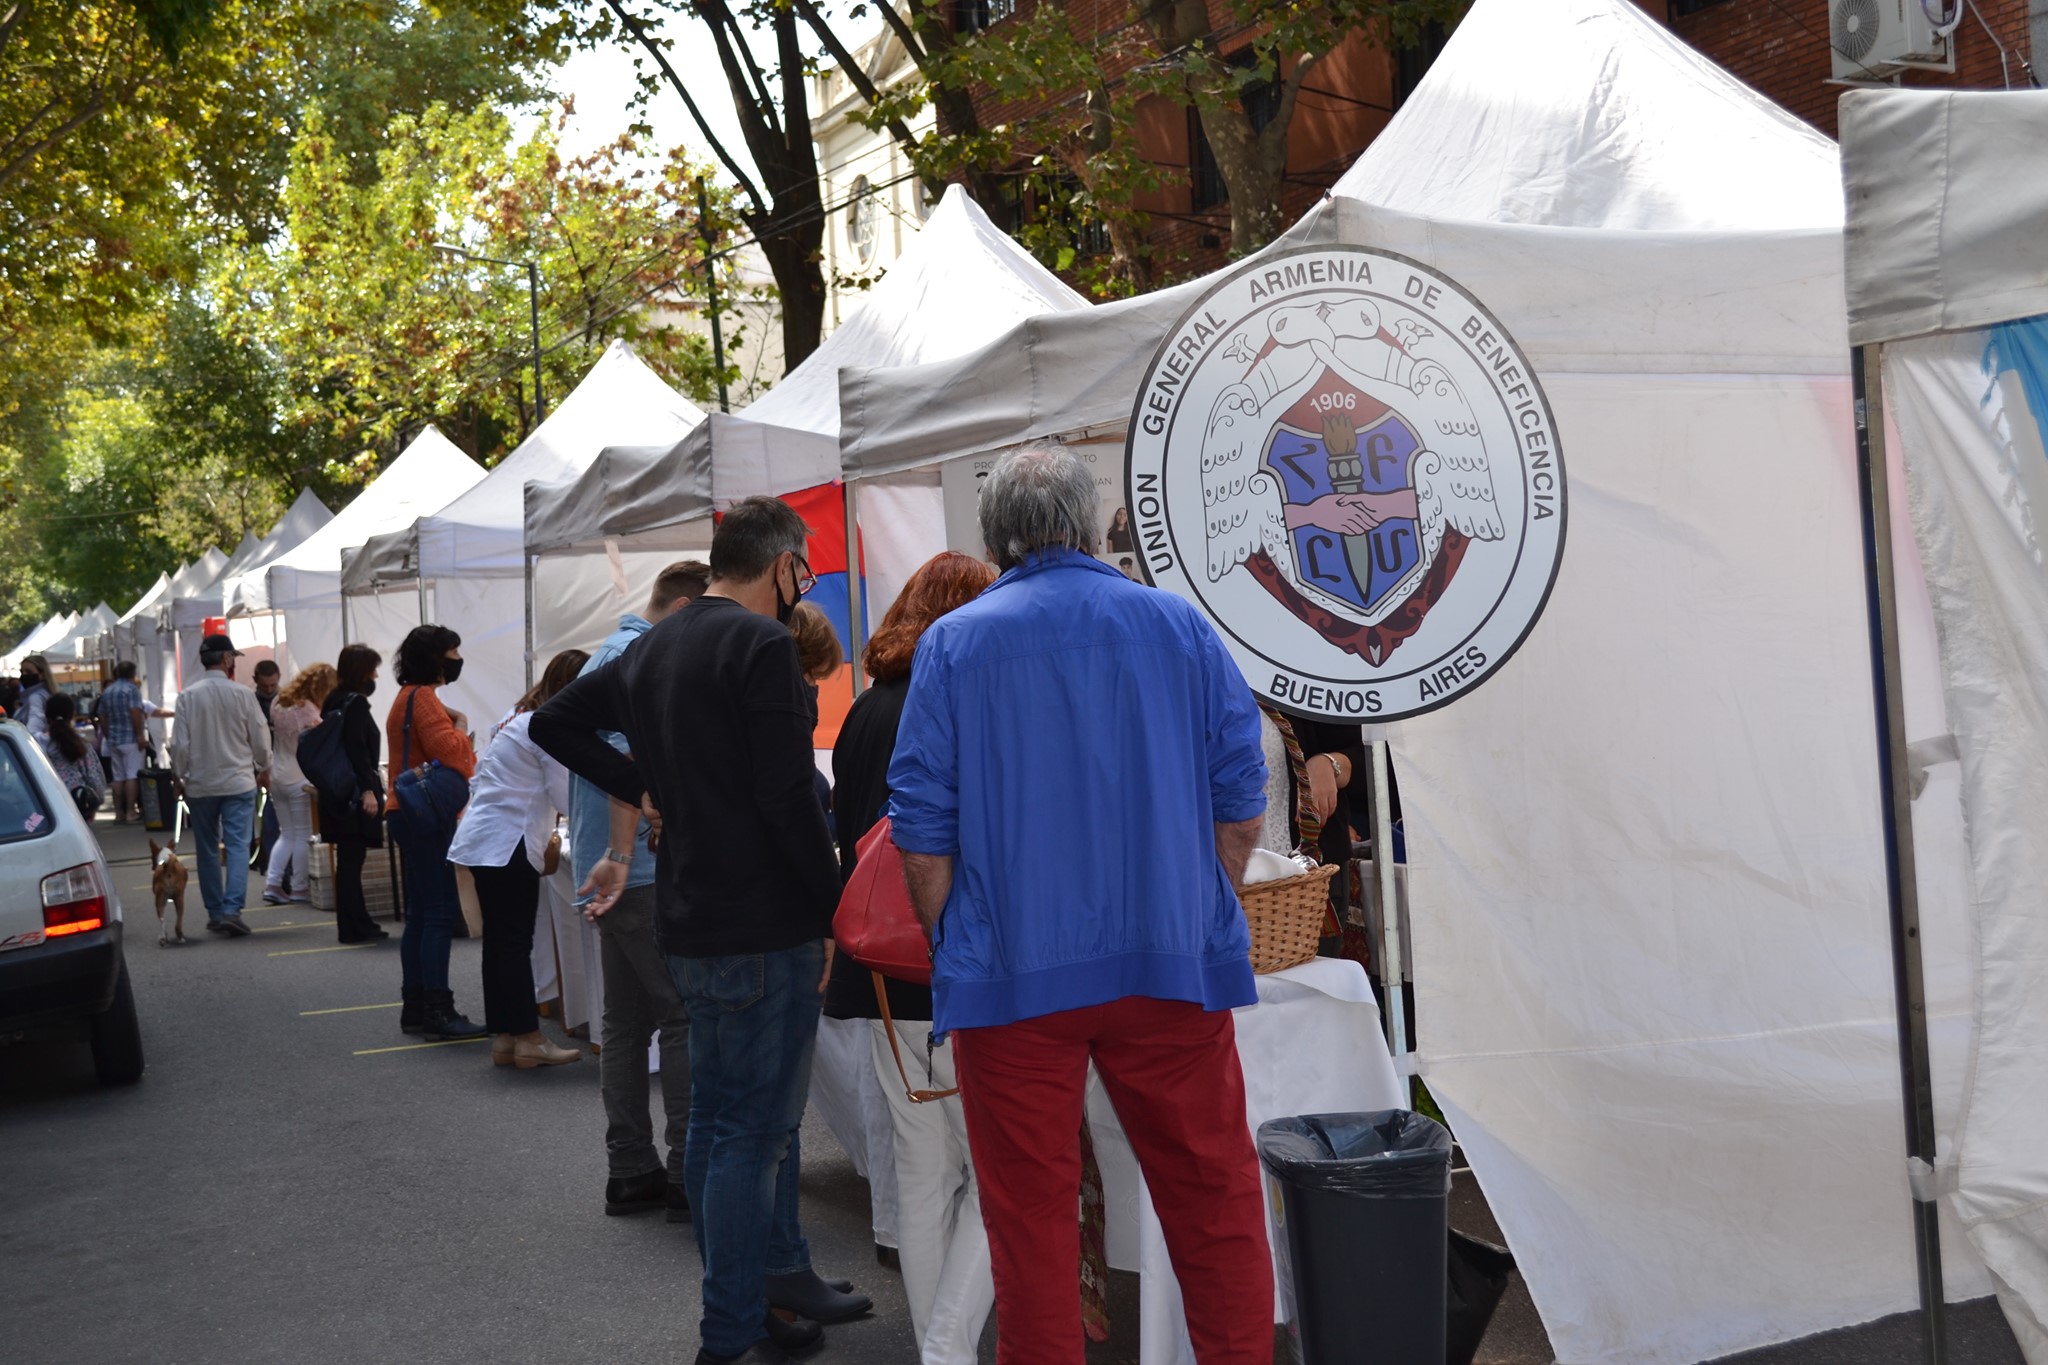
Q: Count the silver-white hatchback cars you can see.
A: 1